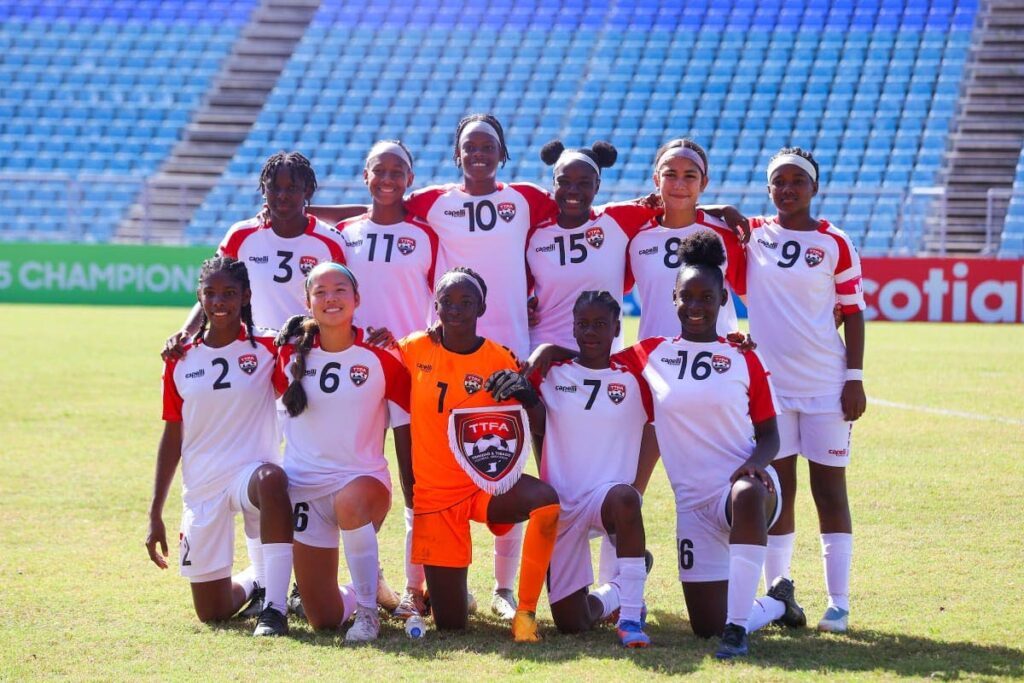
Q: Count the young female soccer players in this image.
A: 11